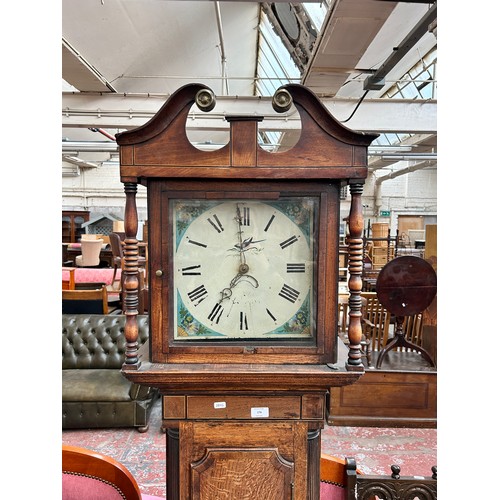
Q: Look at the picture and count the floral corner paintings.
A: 4